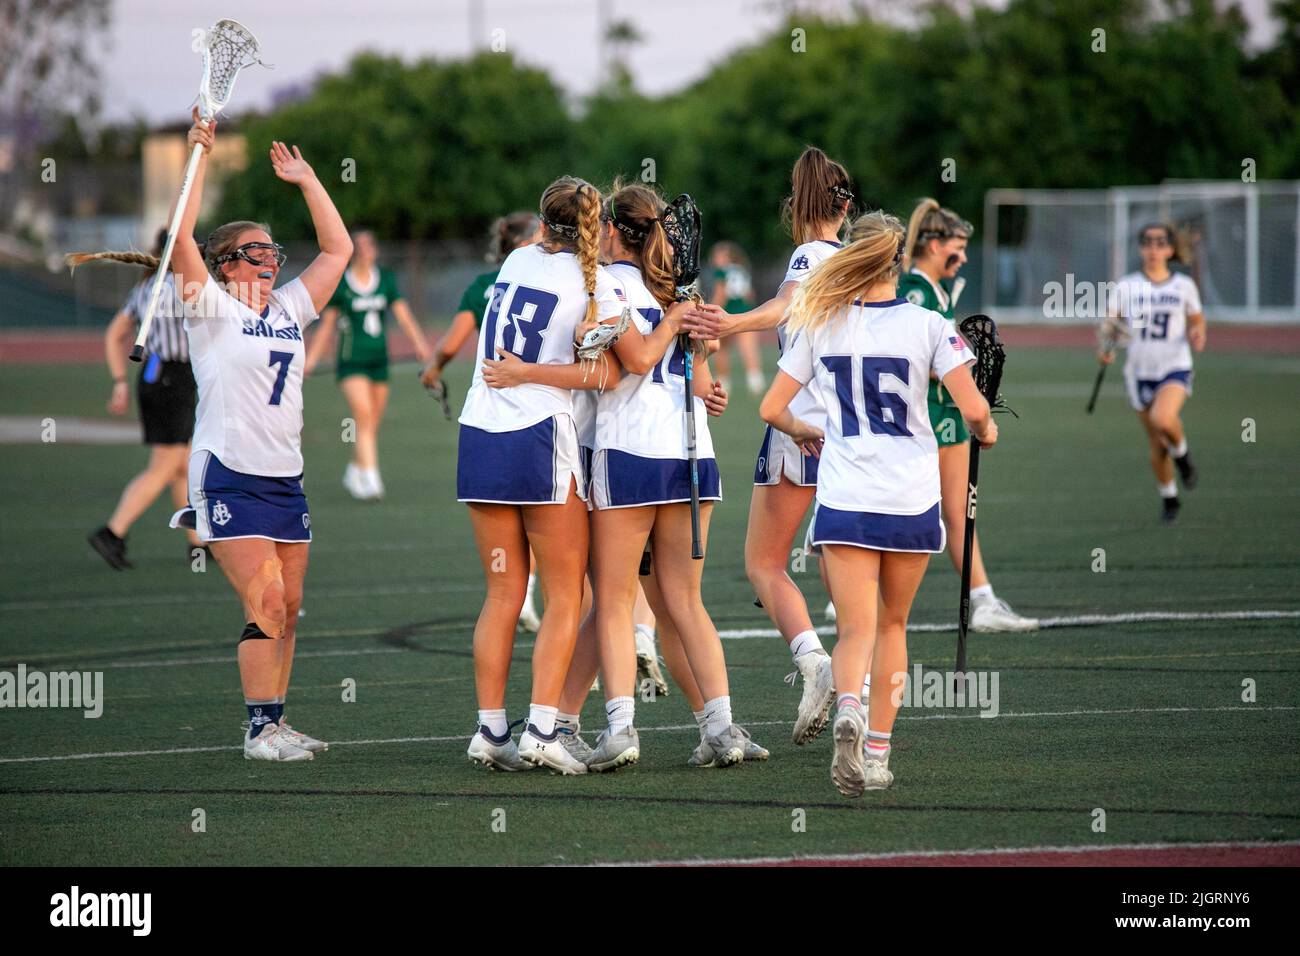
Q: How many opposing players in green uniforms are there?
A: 4